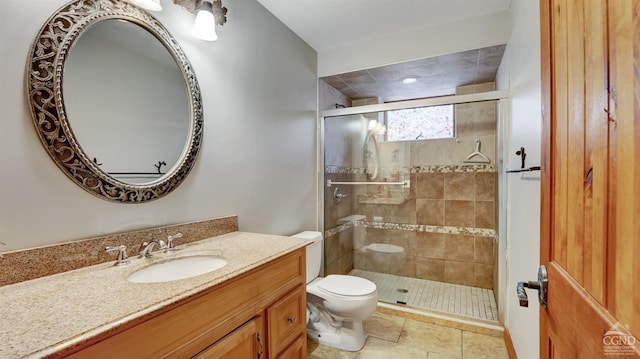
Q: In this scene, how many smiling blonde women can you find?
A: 0